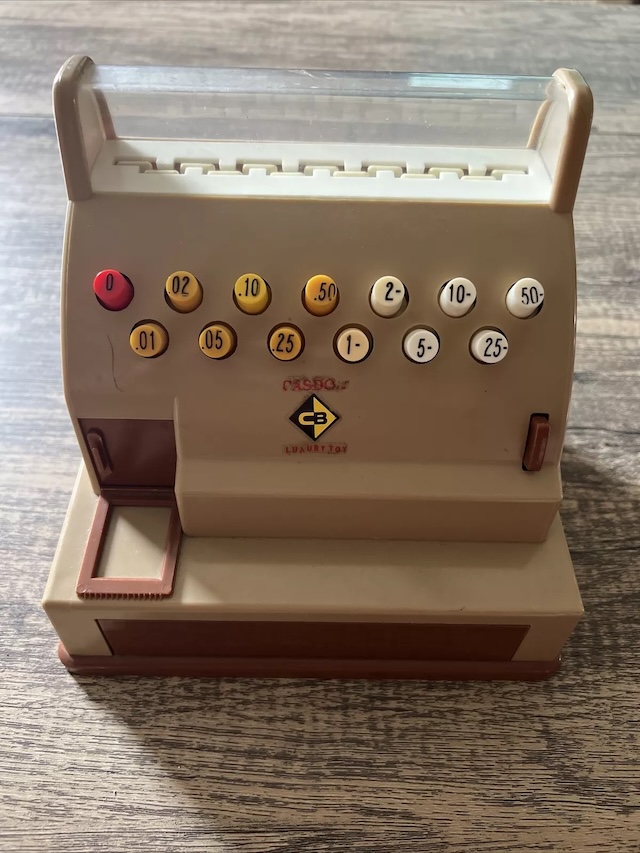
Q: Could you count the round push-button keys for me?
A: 13